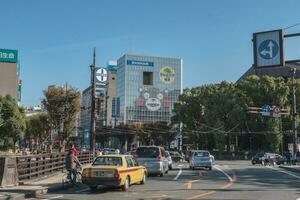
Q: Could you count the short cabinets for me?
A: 0